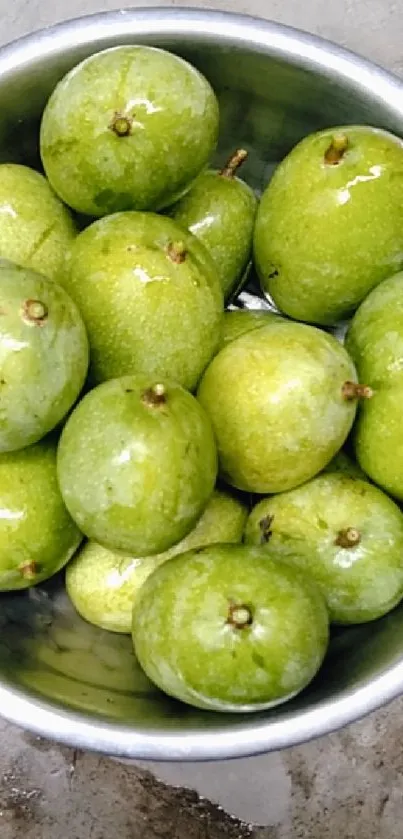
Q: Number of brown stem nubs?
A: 10